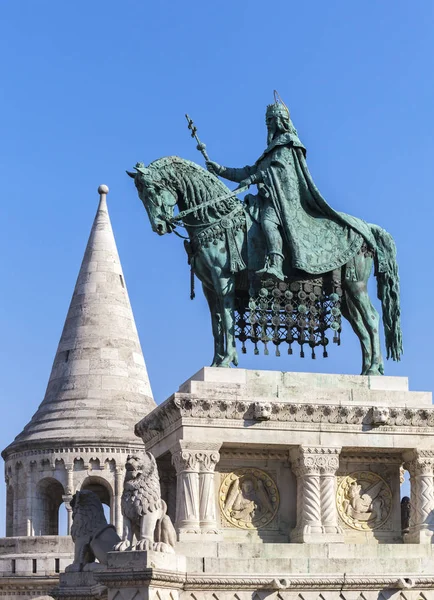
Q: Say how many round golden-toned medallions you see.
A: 2